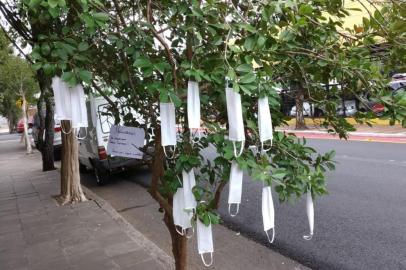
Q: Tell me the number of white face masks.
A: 12